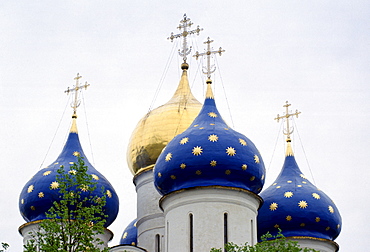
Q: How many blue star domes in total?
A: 4